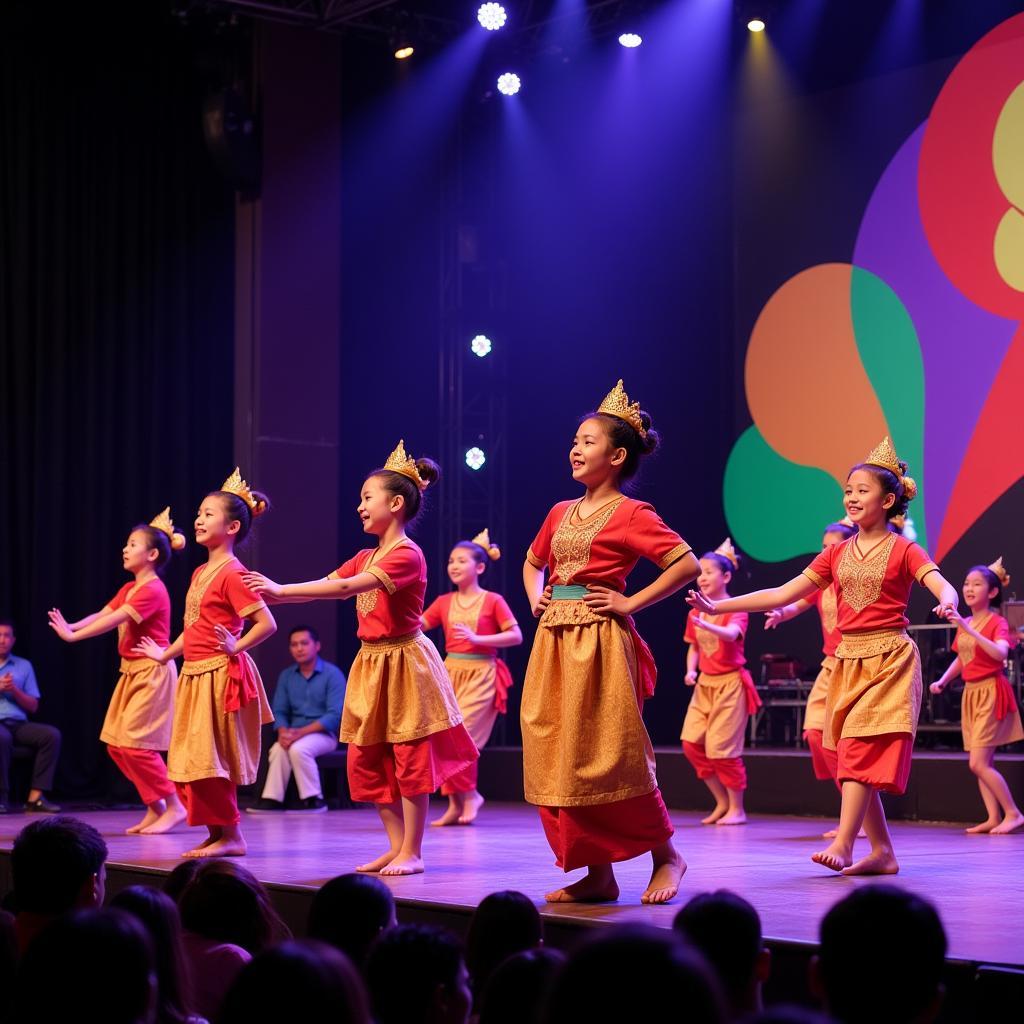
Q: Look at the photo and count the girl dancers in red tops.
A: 9